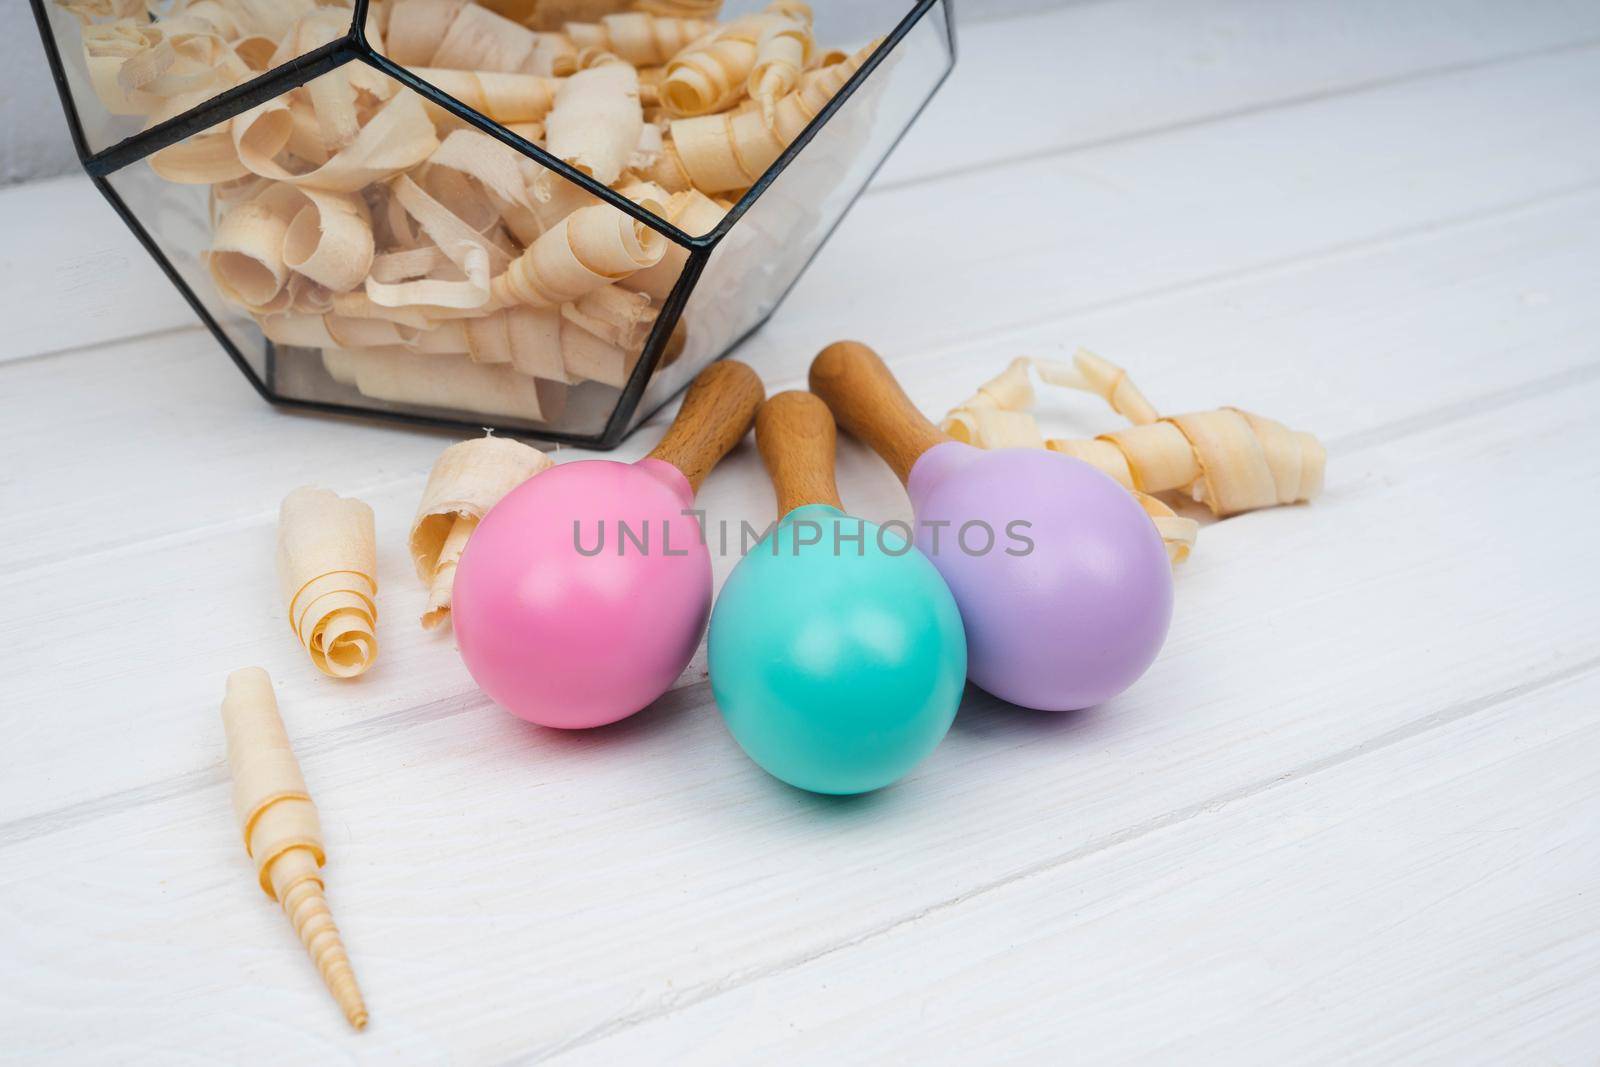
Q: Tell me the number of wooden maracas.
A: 3